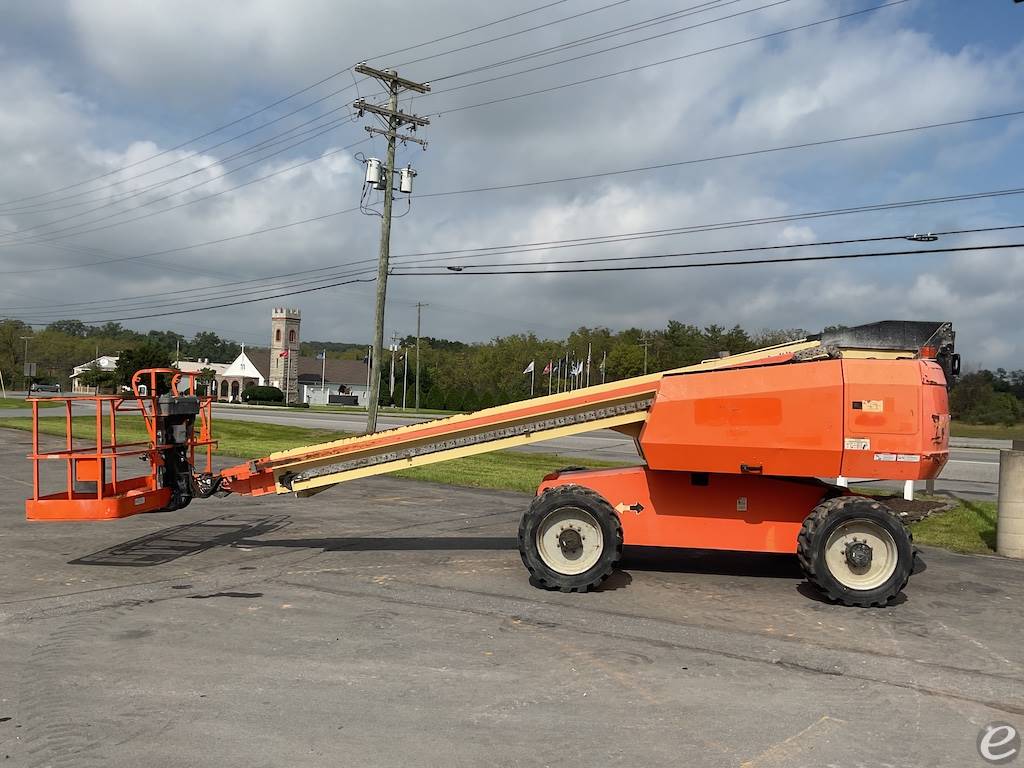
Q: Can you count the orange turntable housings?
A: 1